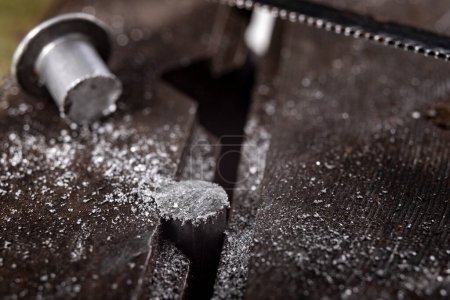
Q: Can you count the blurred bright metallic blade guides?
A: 1